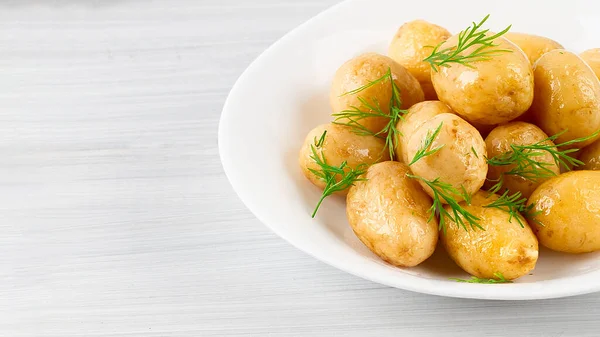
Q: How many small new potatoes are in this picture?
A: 14